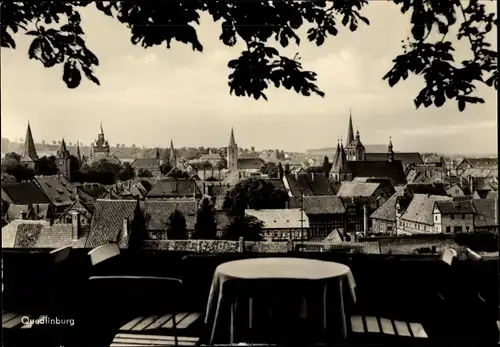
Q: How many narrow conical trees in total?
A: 3